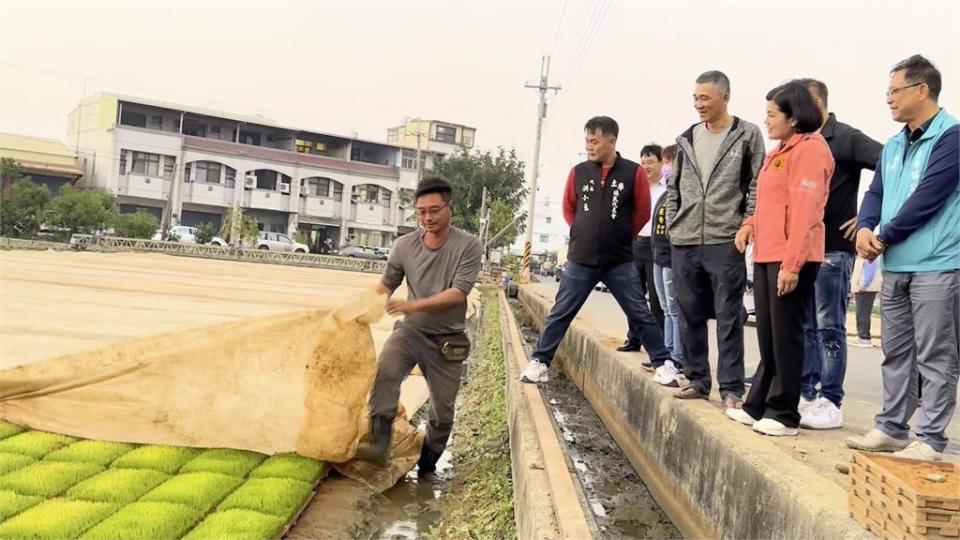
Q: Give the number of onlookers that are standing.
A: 7